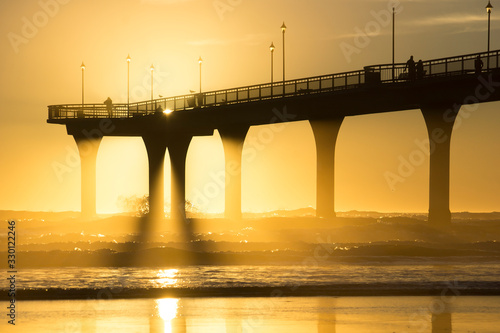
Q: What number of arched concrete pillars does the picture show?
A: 6